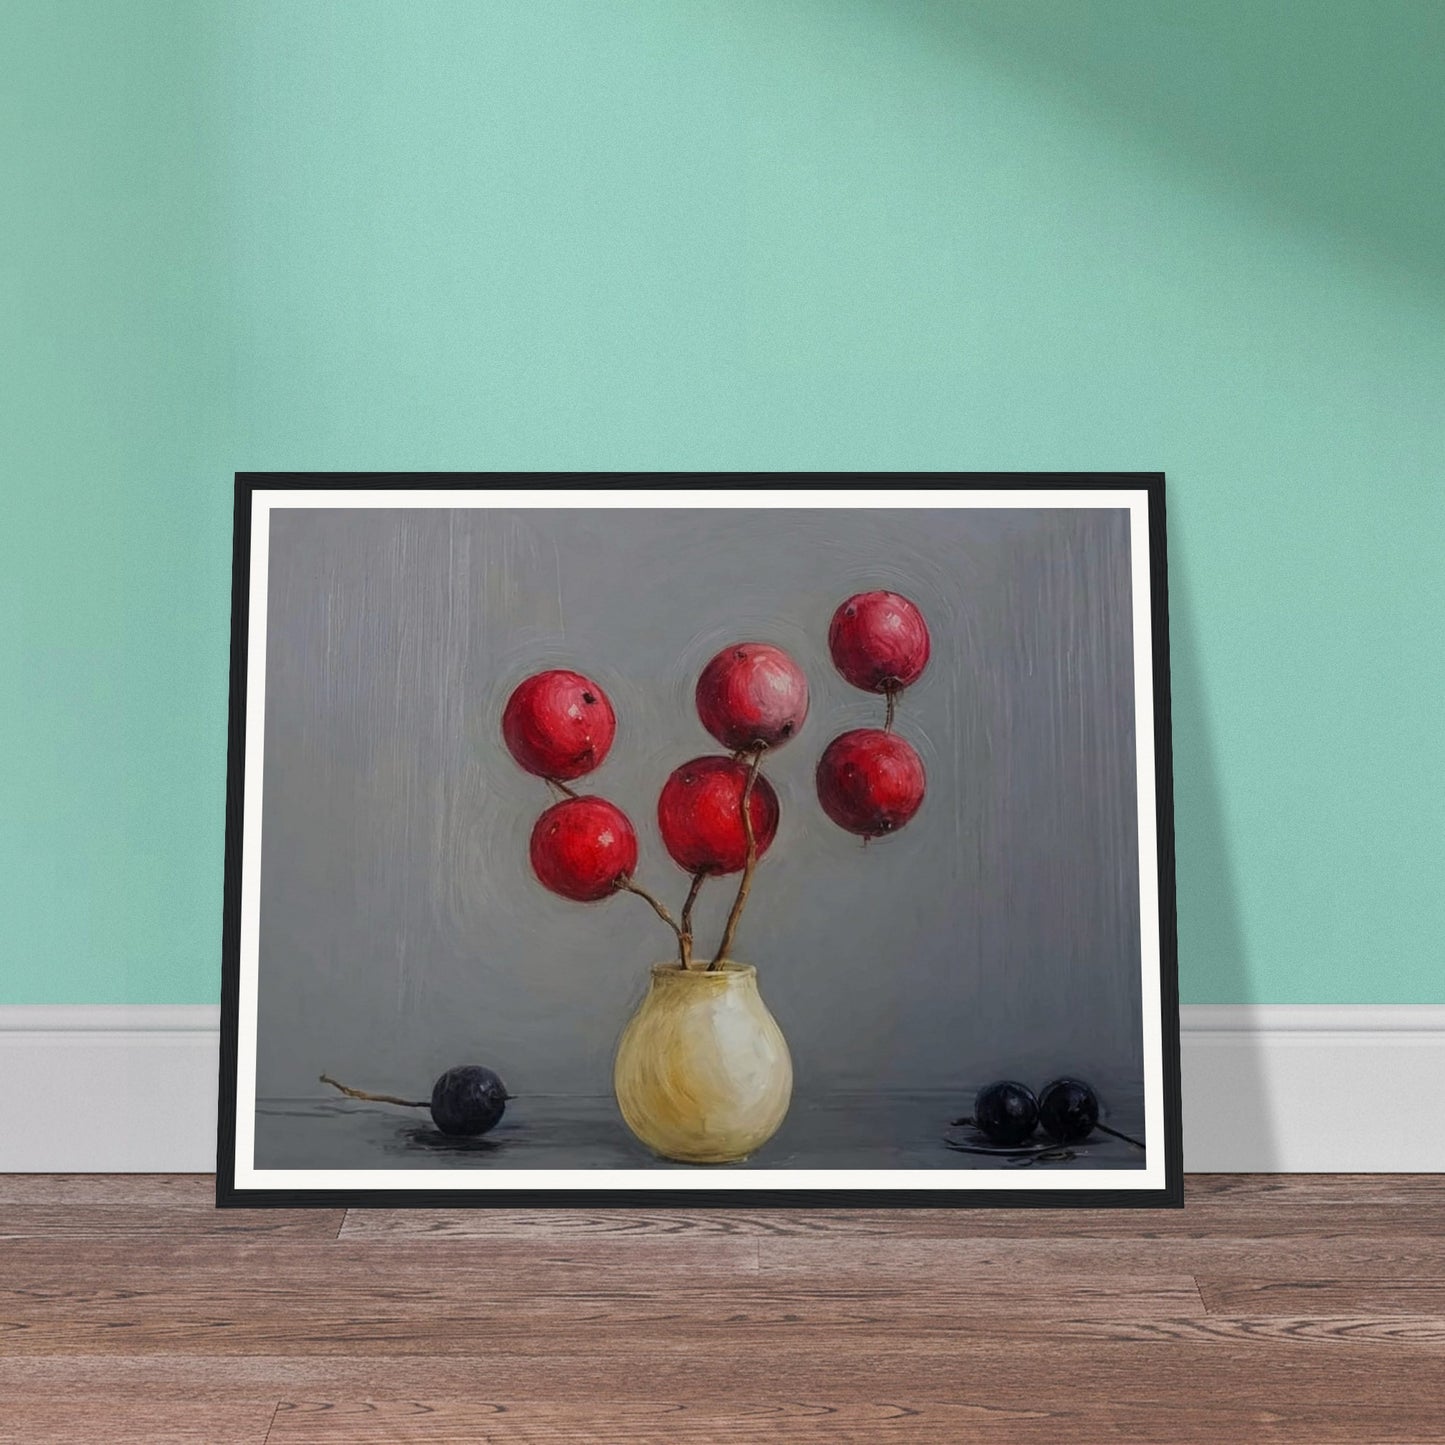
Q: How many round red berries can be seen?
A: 6